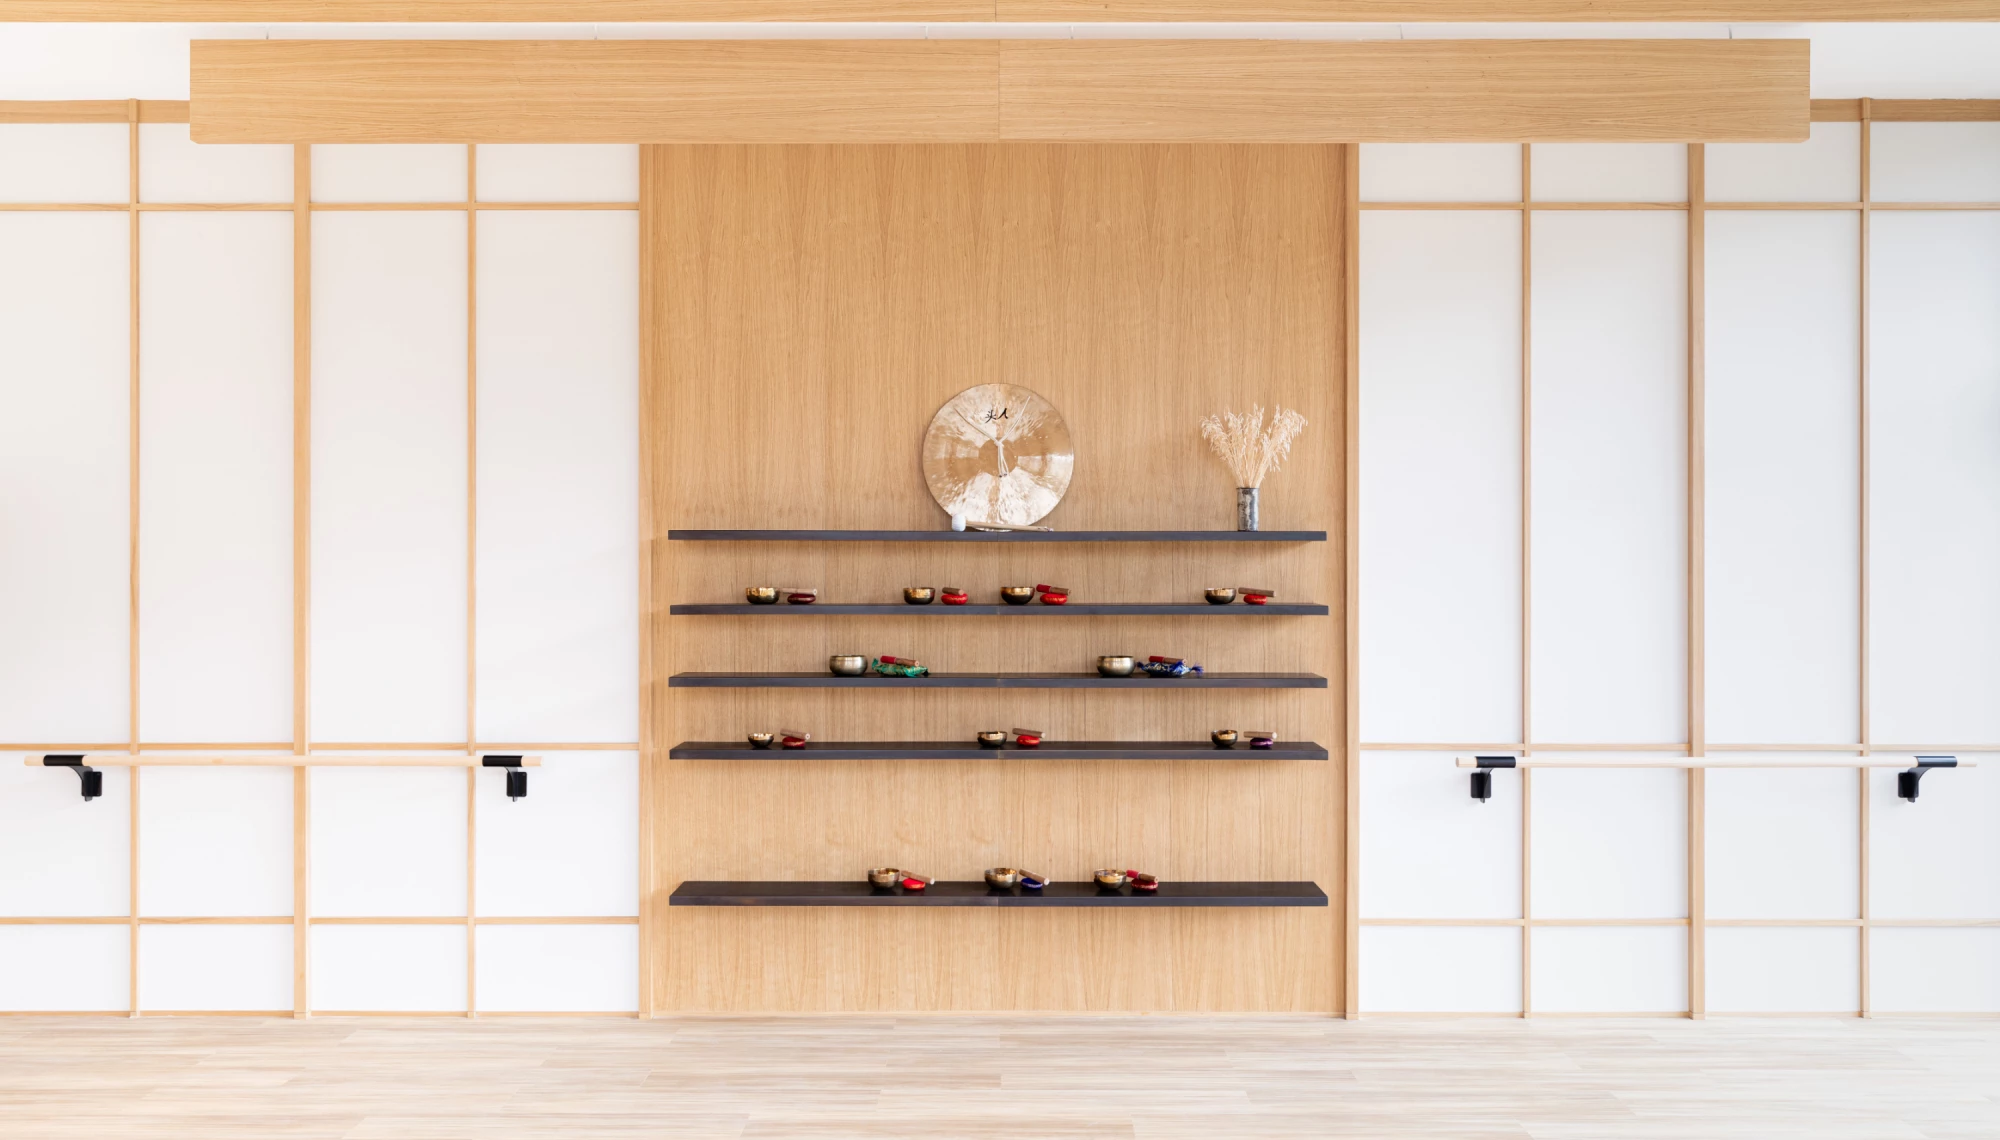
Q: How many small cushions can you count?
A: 12